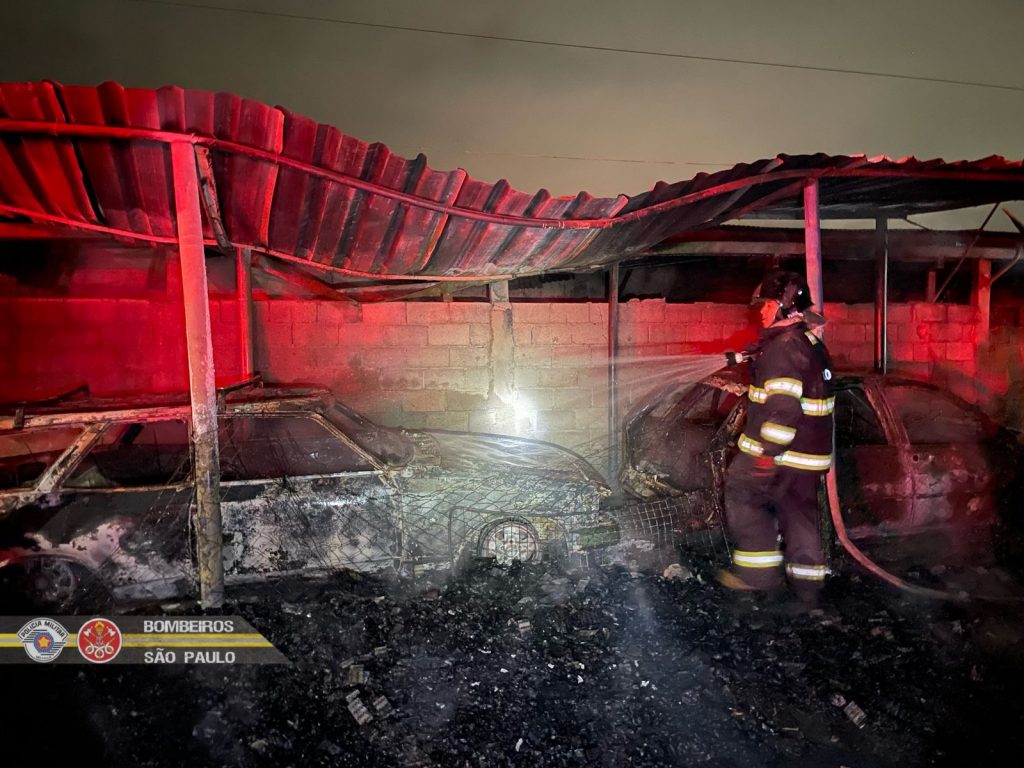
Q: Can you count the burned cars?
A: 2